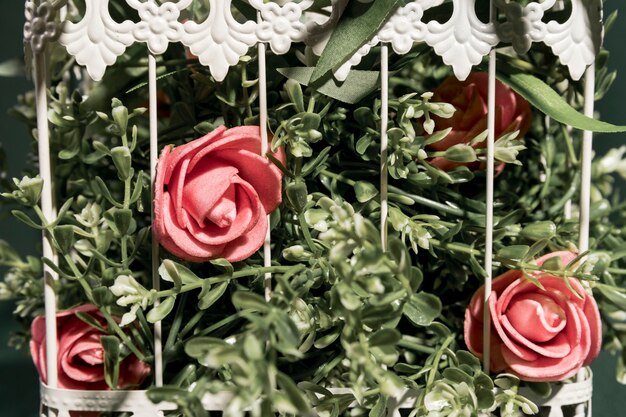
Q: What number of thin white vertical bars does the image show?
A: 6